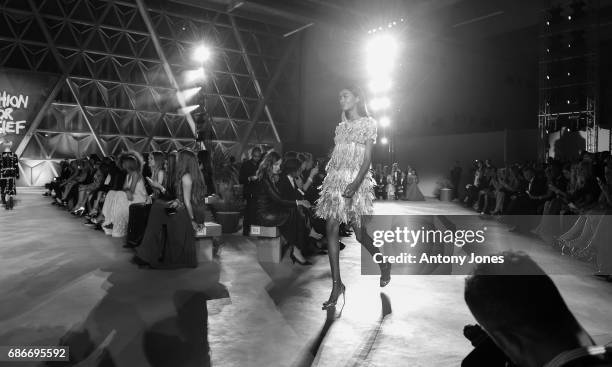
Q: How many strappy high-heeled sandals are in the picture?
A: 2